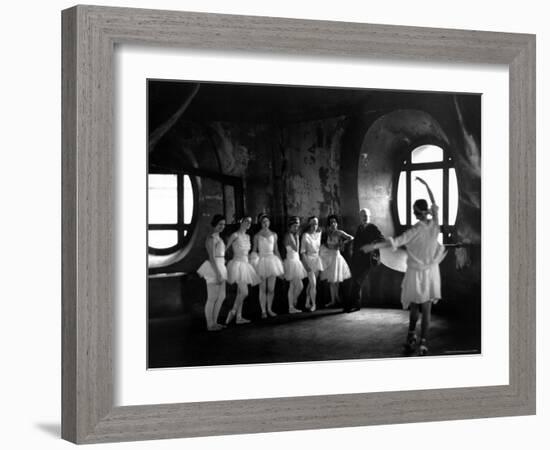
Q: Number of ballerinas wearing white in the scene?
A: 7